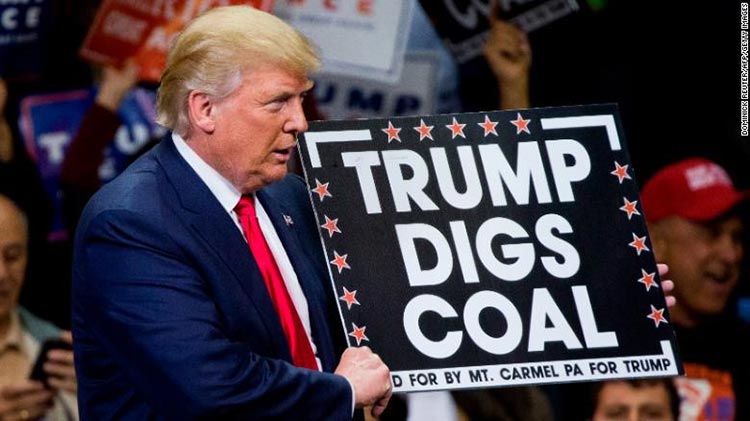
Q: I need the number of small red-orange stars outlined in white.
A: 15